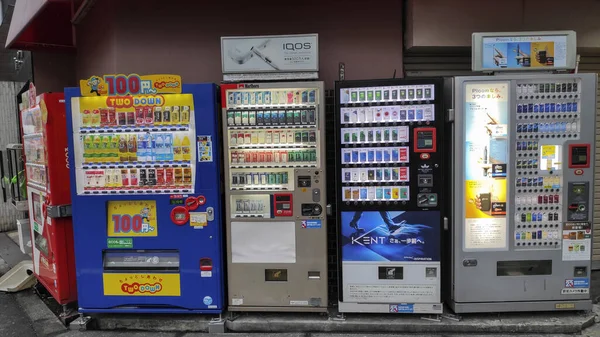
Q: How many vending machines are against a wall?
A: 5